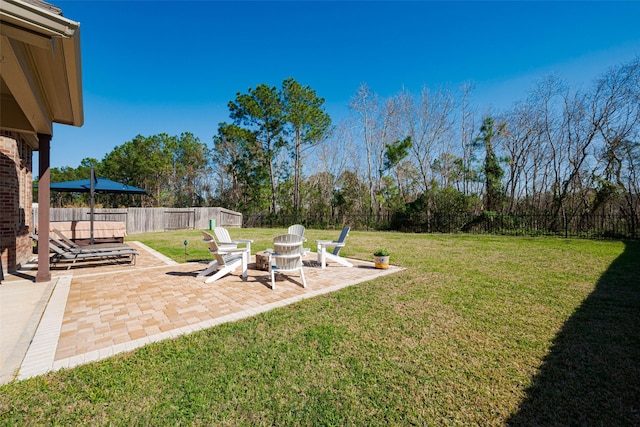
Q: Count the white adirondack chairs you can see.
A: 5